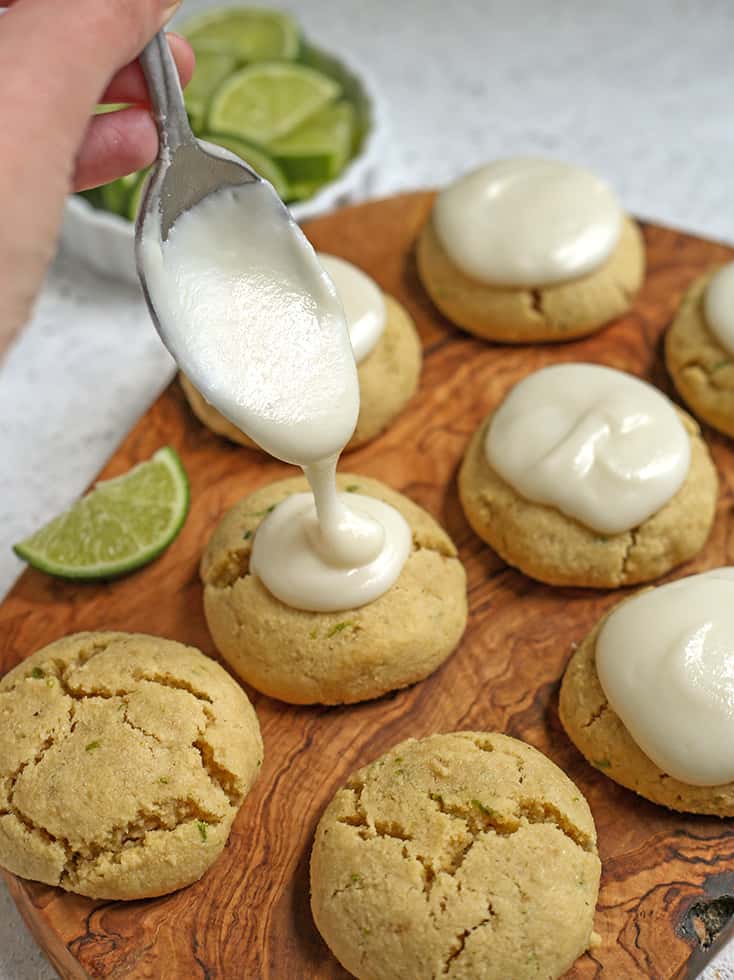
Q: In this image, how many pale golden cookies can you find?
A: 8